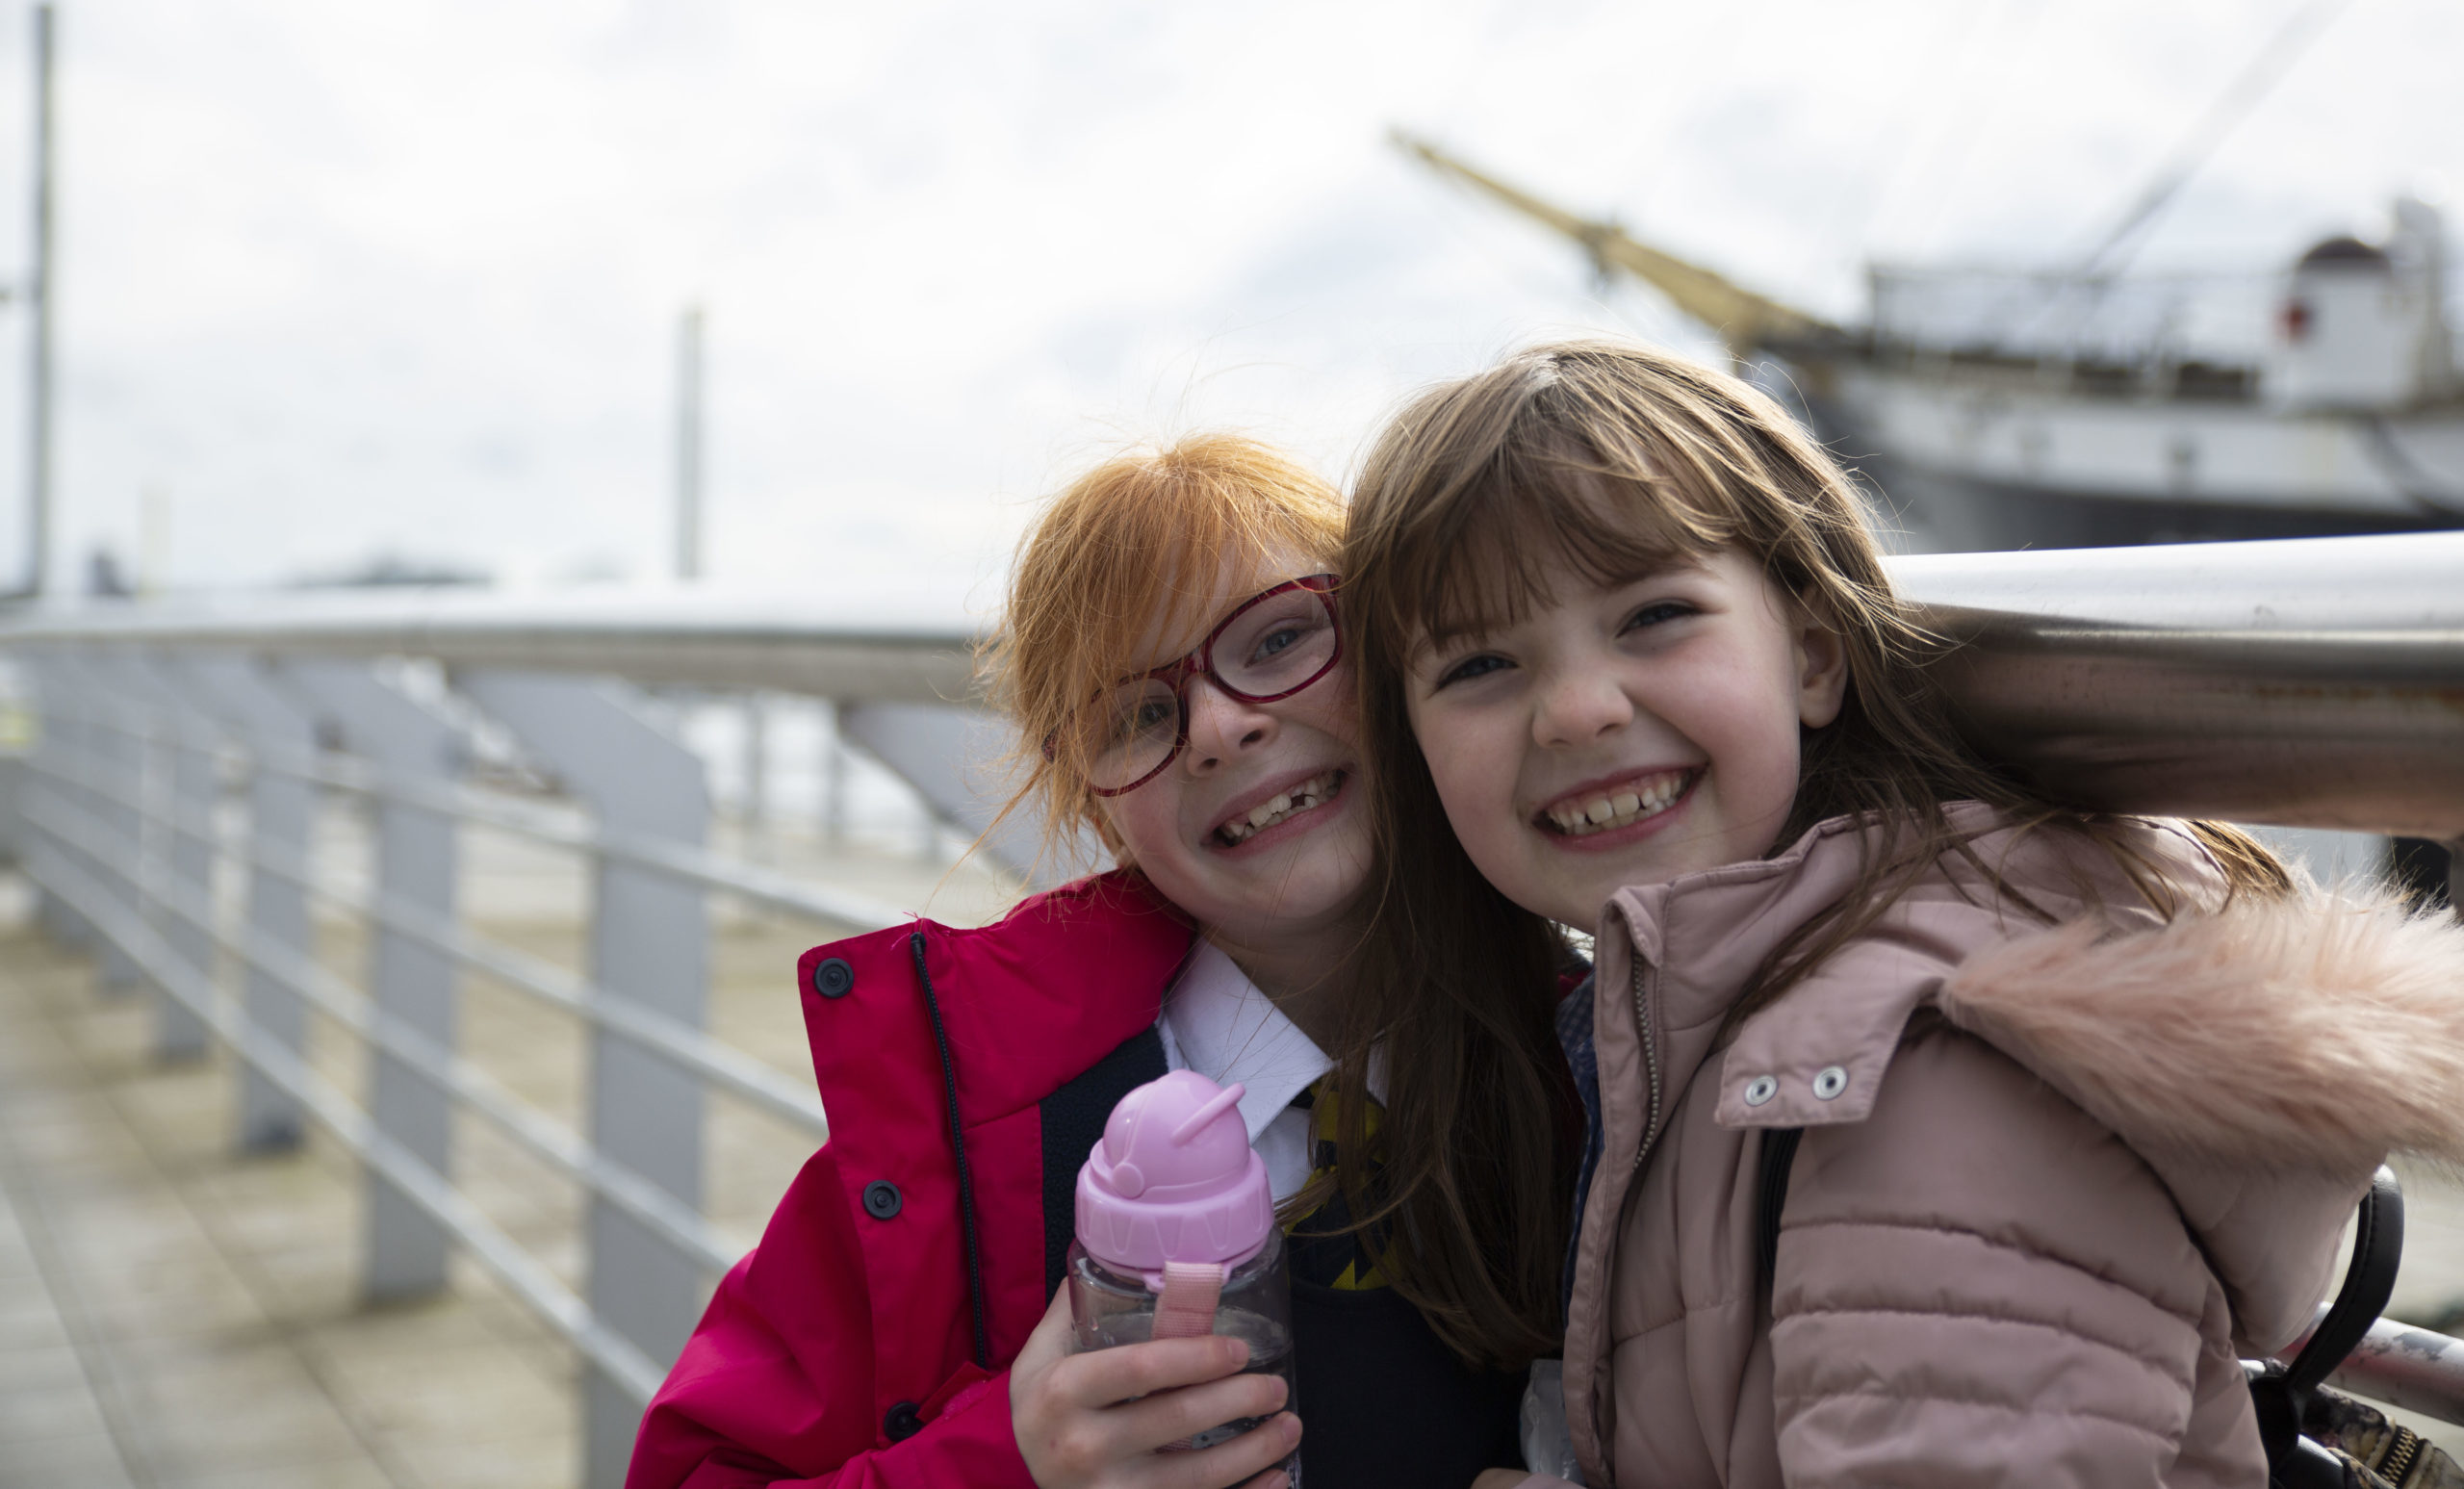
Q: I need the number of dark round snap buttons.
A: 3